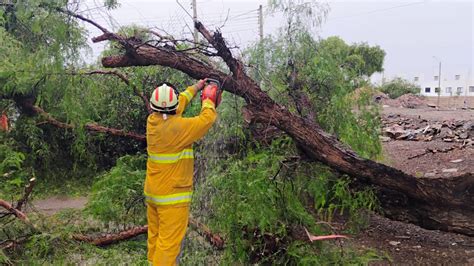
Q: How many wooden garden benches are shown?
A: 0